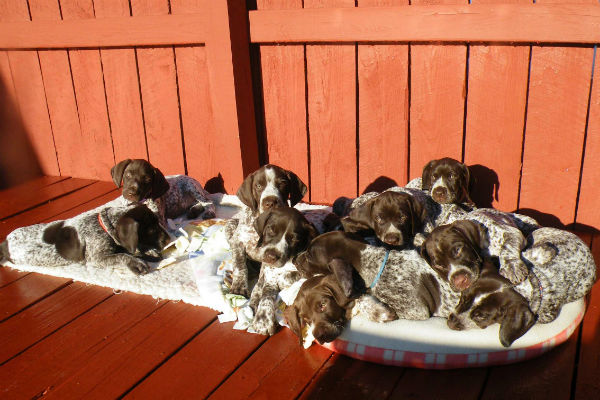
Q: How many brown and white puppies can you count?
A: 10